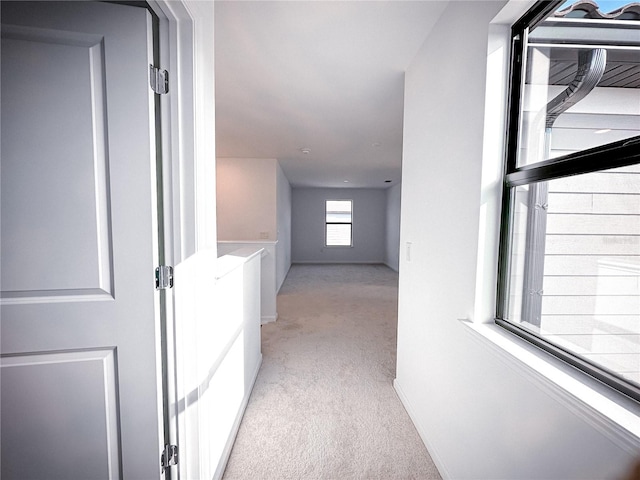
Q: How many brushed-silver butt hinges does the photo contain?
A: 3